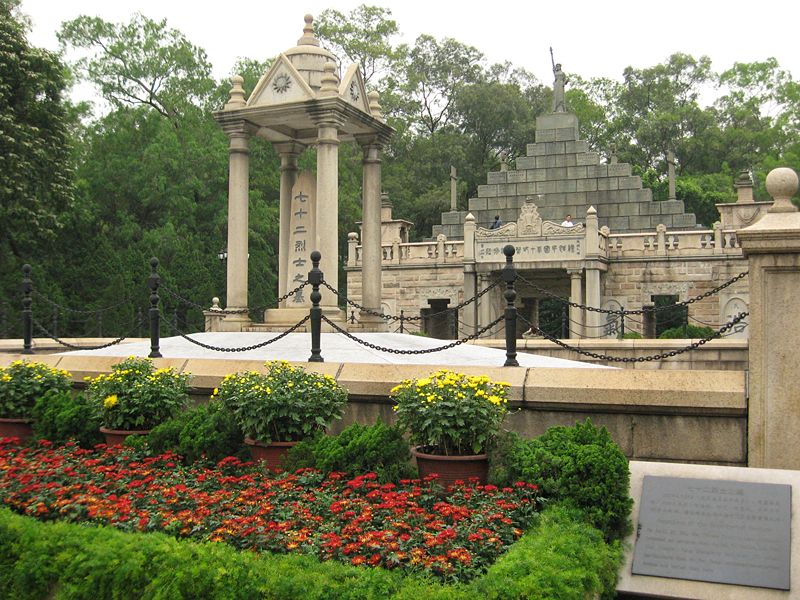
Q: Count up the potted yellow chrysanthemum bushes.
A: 4